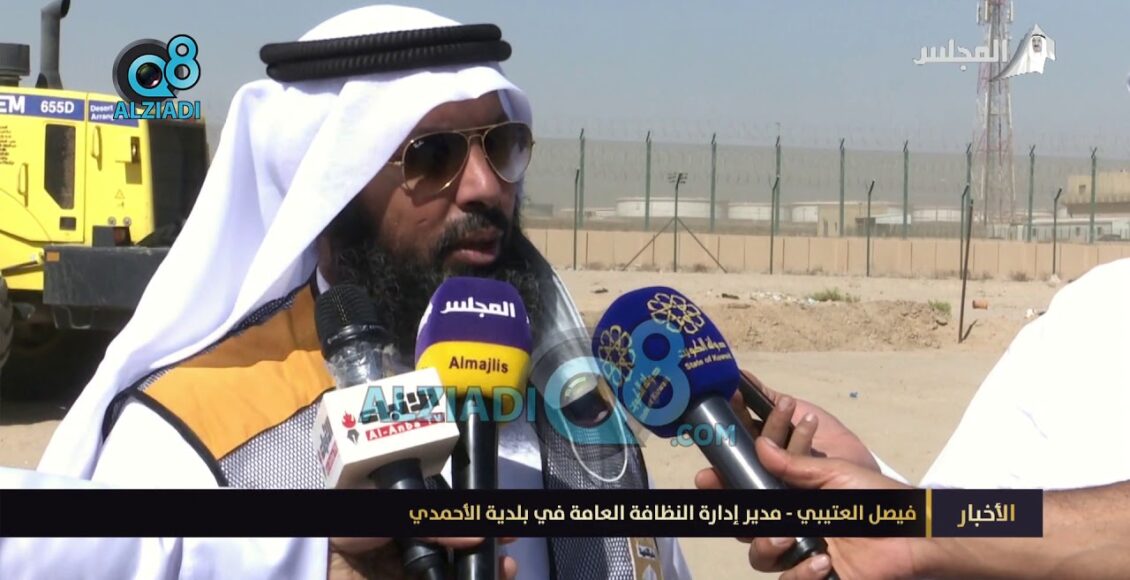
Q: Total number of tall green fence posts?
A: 9